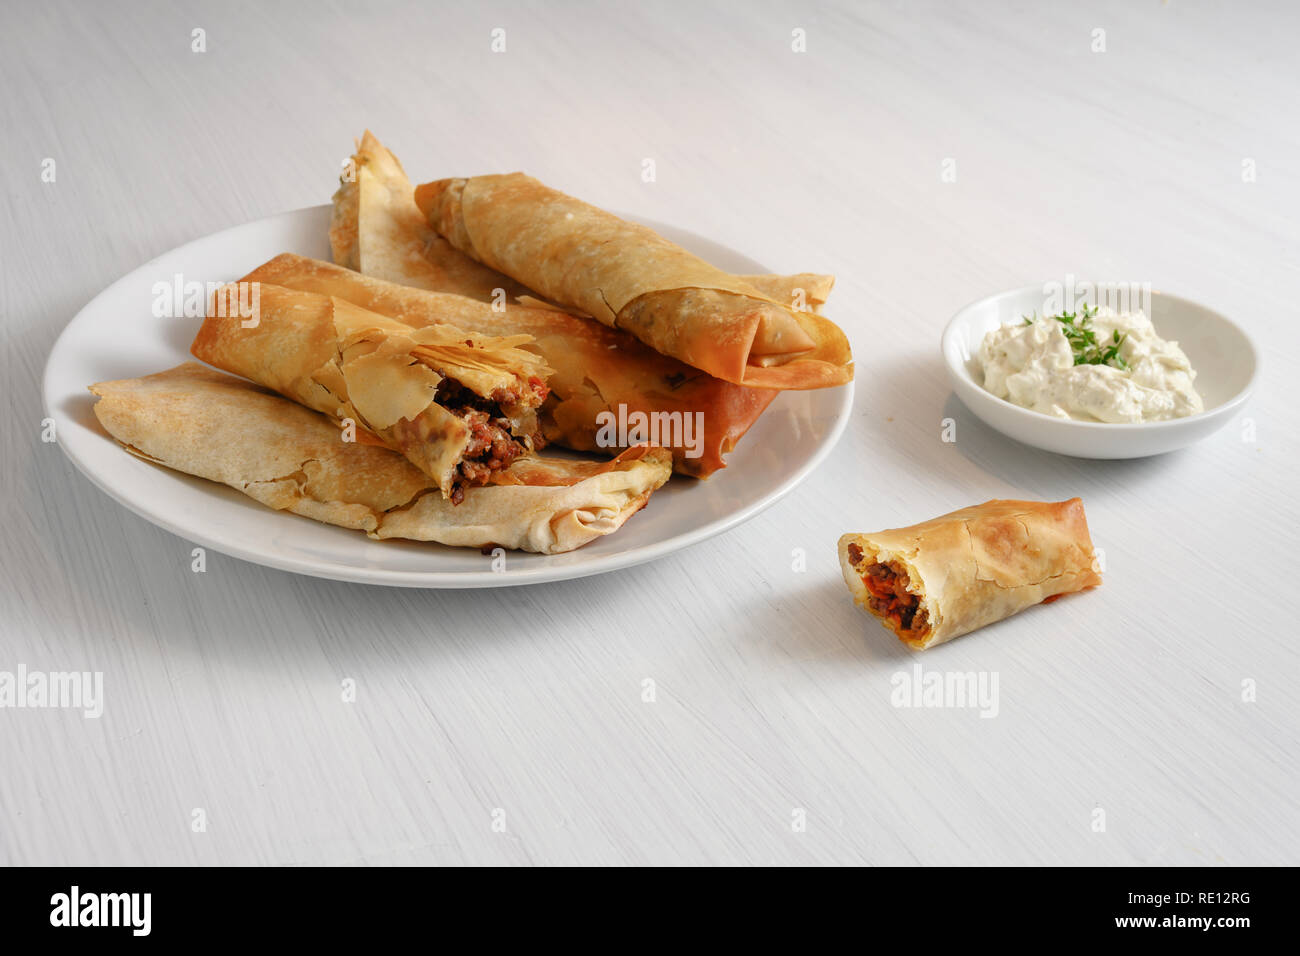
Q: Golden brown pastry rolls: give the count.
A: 6